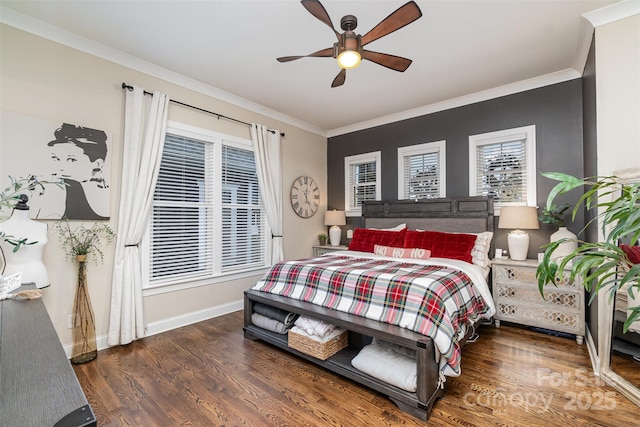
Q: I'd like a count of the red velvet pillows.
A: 2